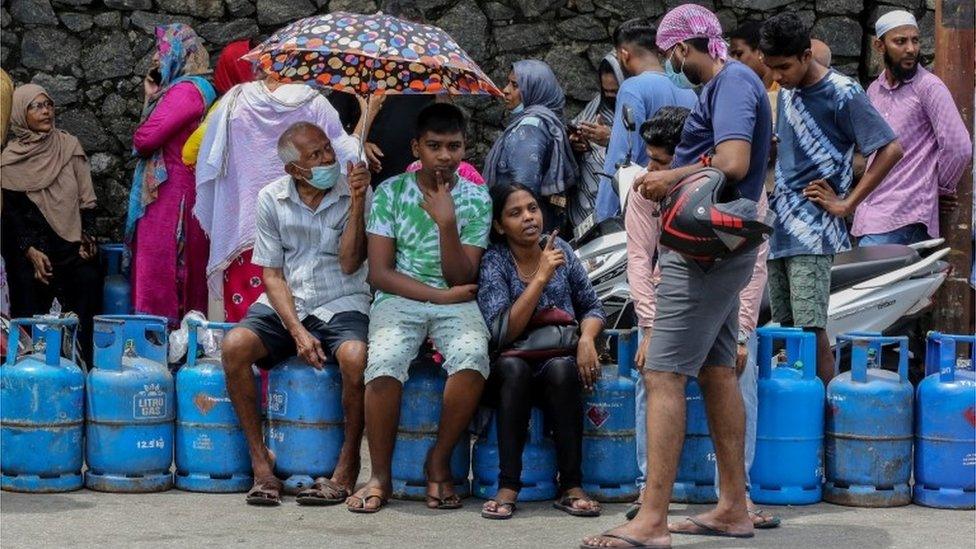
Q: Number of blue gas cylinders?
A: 12